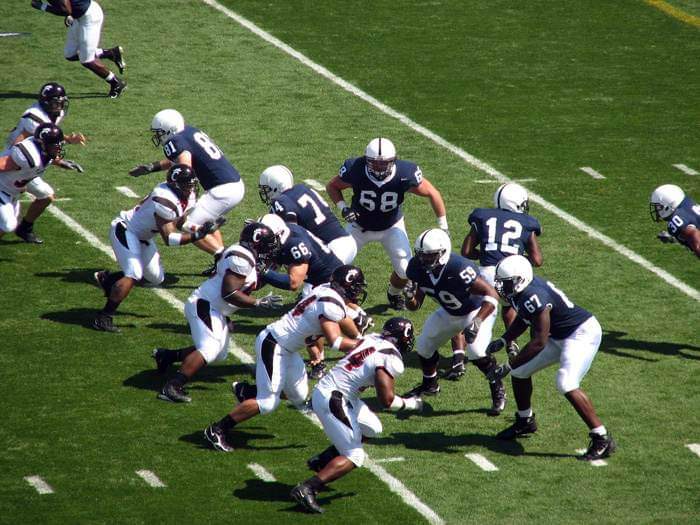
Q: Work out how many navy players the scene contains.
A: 9